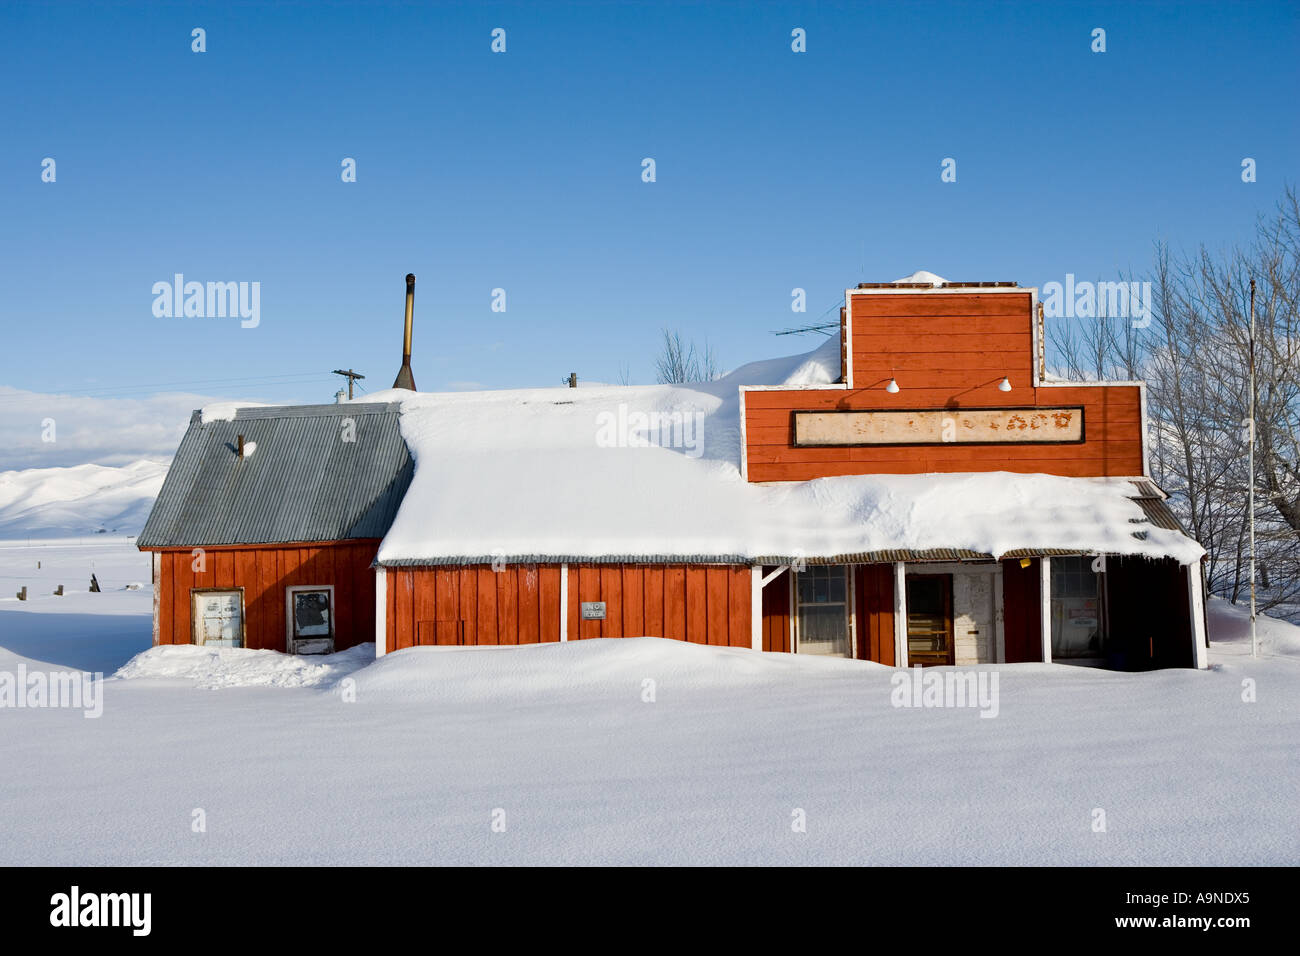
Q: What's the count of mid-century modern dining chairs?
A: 0